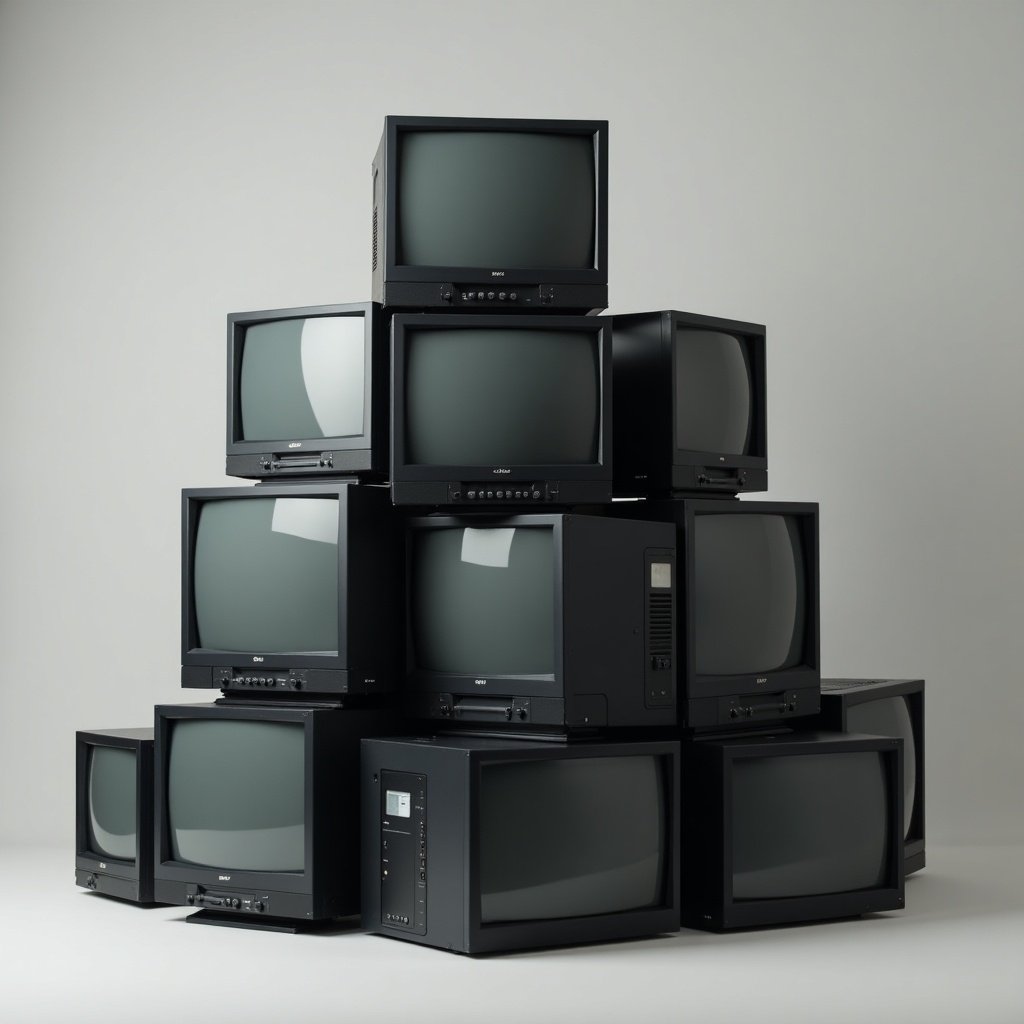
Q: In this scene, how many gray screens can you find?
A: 12